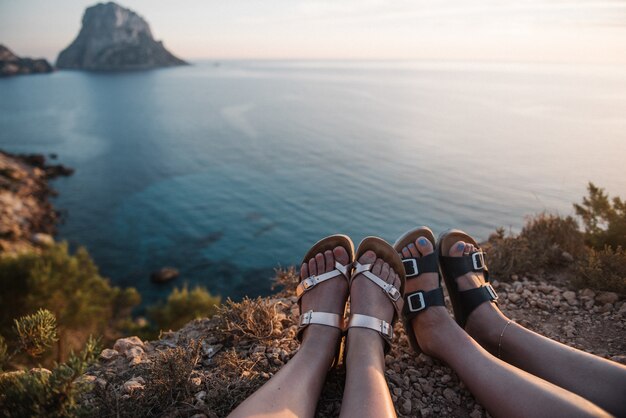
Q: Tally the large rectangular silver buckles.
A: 4